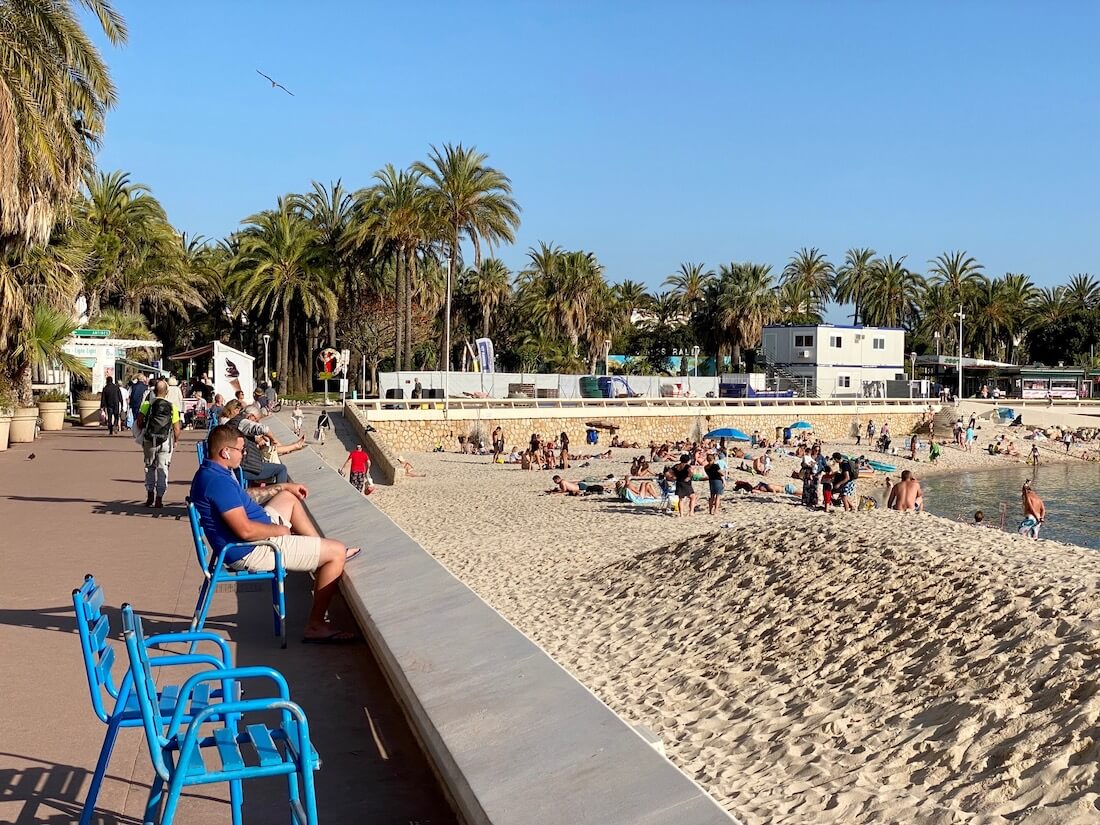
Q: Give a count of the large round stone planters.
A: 4